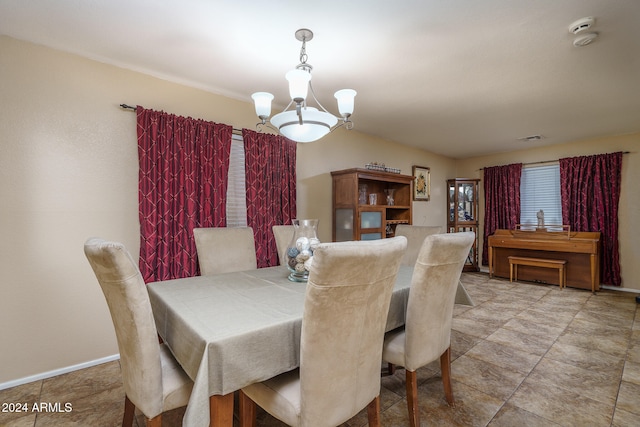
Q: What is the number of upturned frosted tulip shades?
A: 3